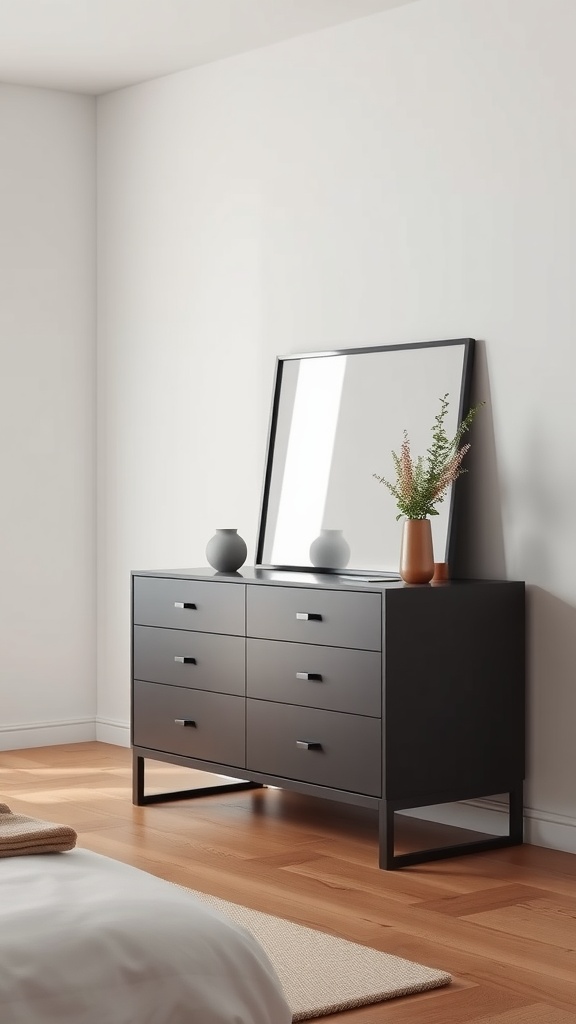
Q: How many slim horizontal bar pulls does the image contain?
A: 6